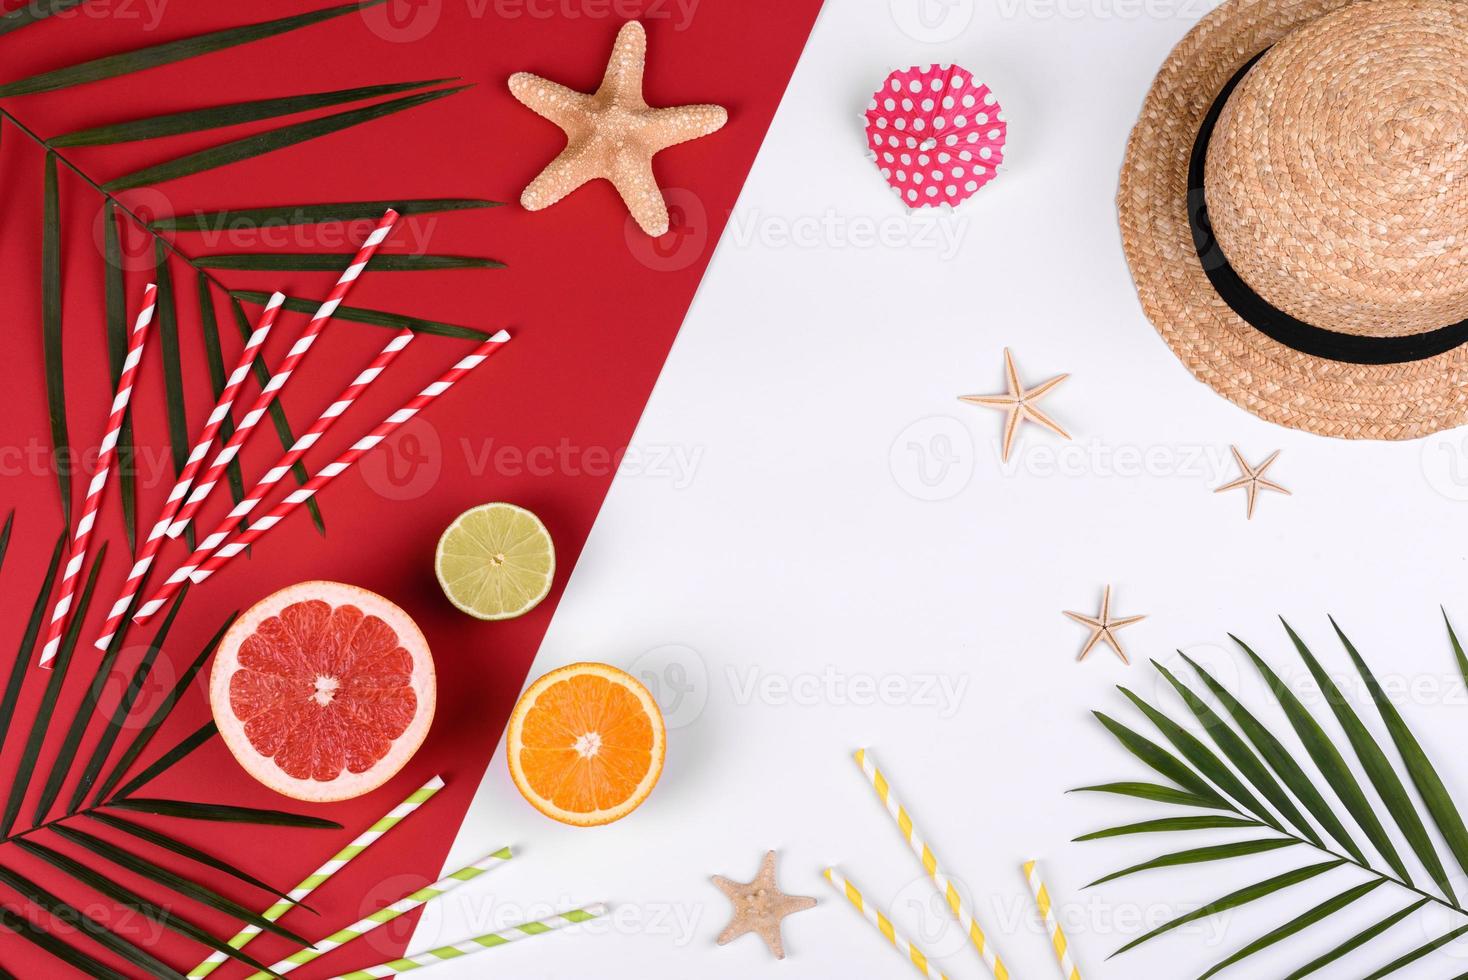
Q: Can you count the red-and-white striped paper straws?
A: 5